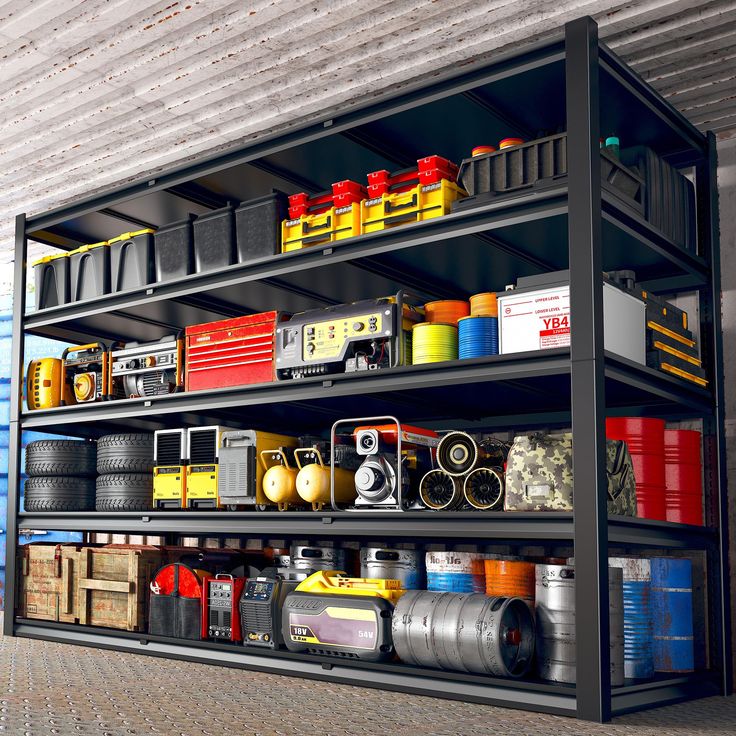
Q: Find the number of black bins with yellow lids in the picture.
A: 3